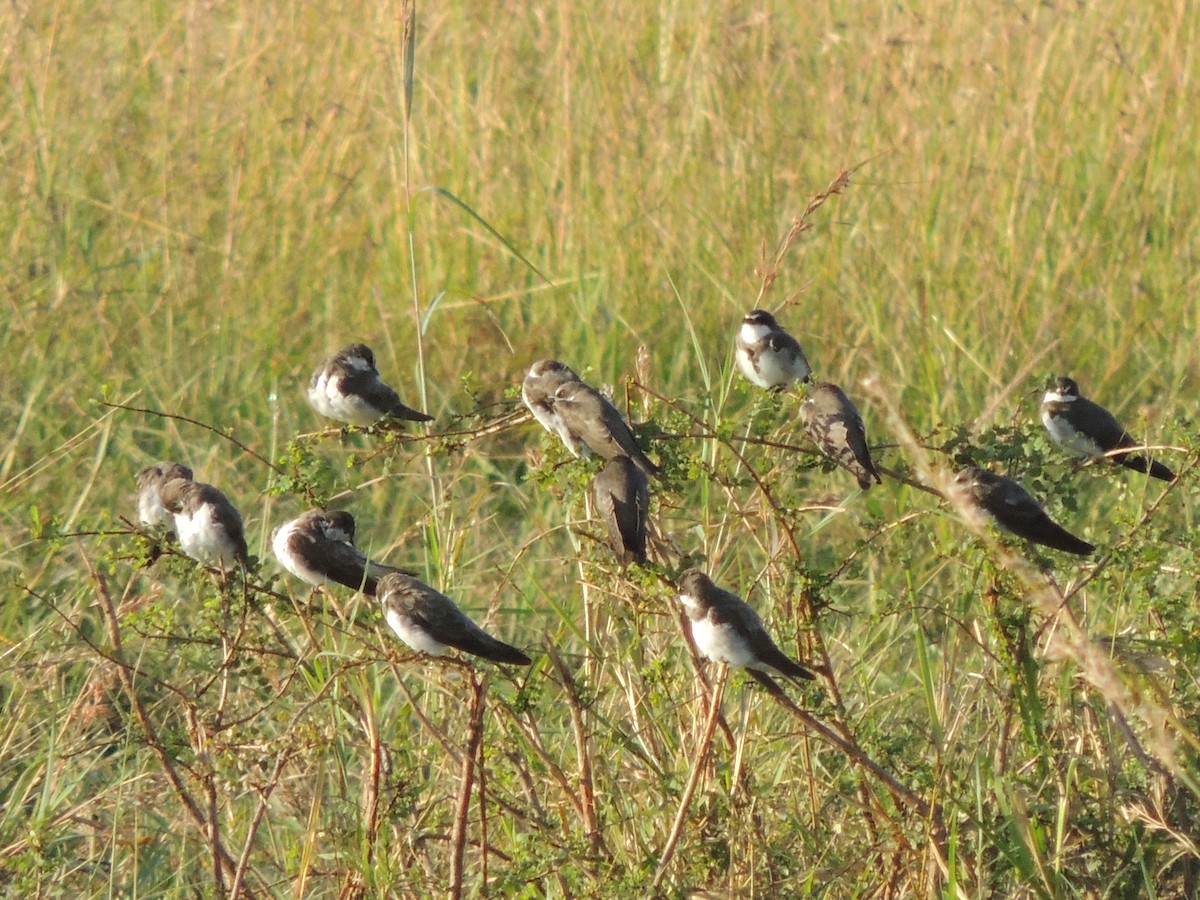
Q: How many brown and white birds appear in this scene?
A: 13